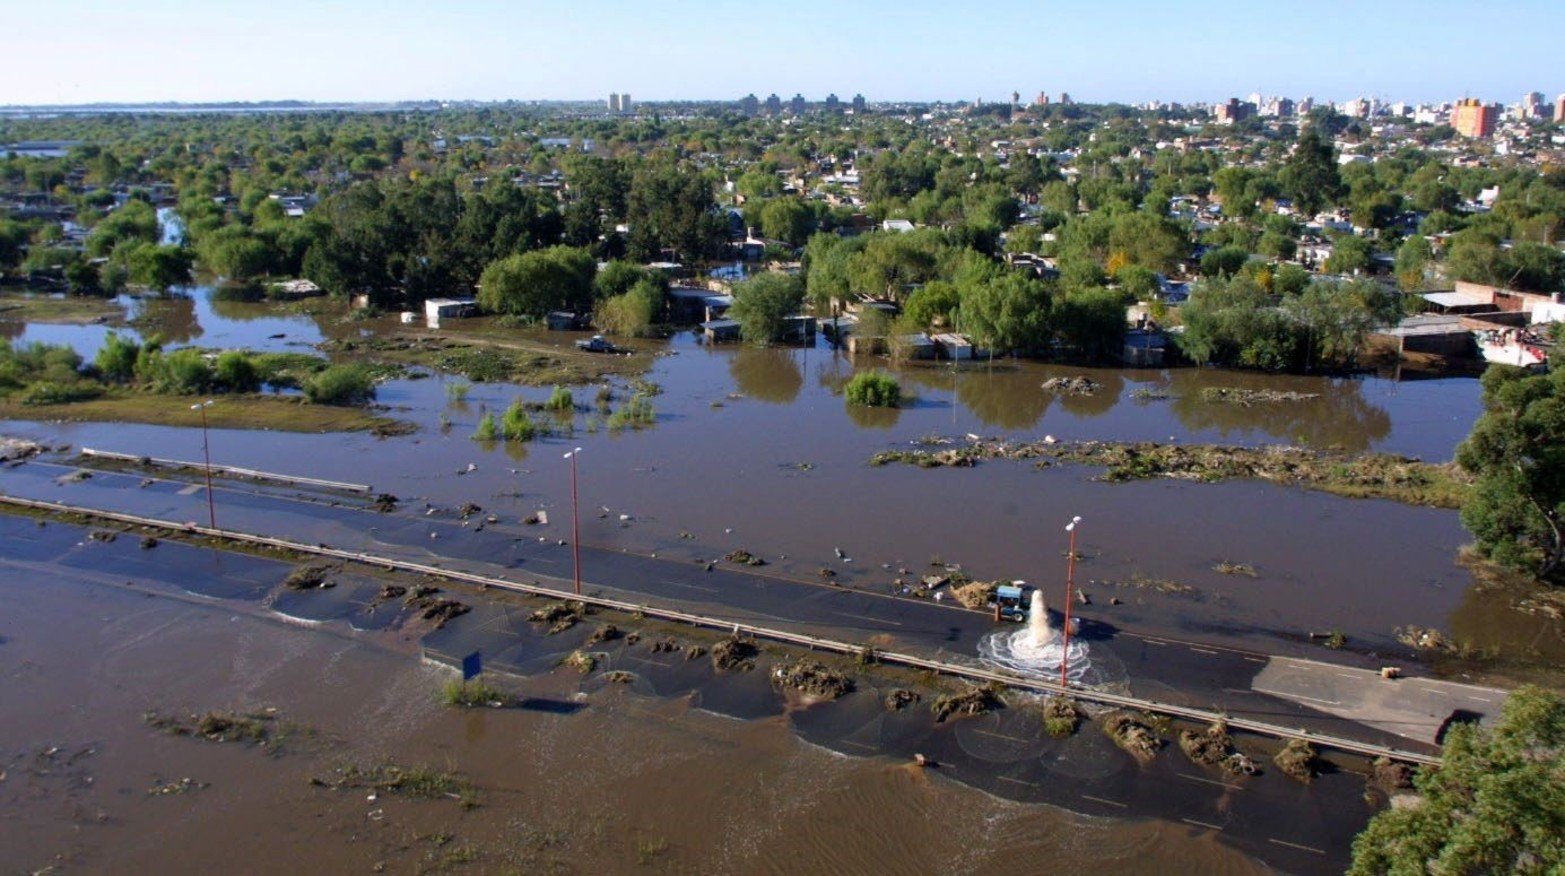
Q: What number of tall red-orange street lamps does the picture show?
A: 3